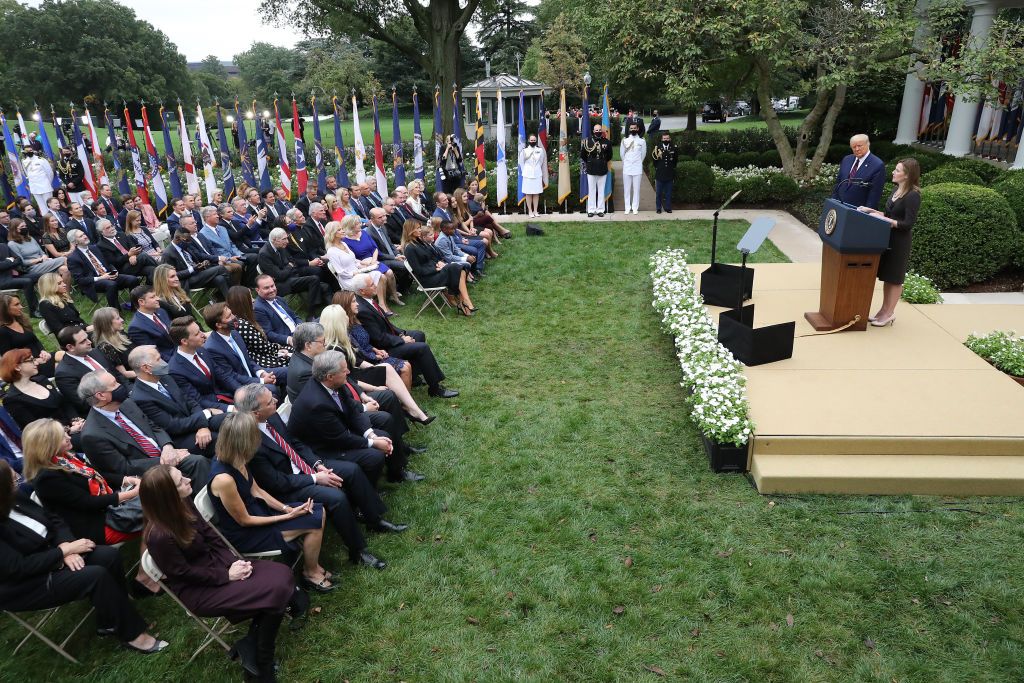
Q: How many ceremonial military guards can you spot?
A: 6